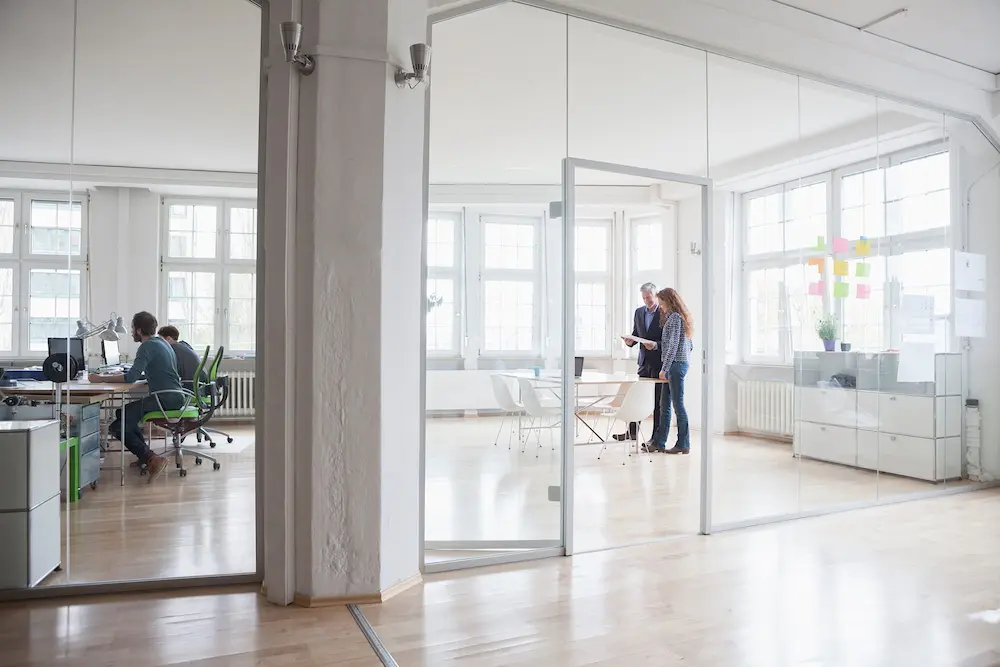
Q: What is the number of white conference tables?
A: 1